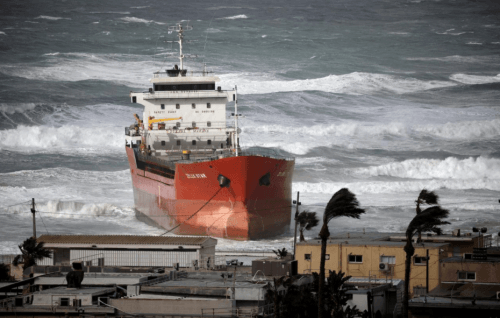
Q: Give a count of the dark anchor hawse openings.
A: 2